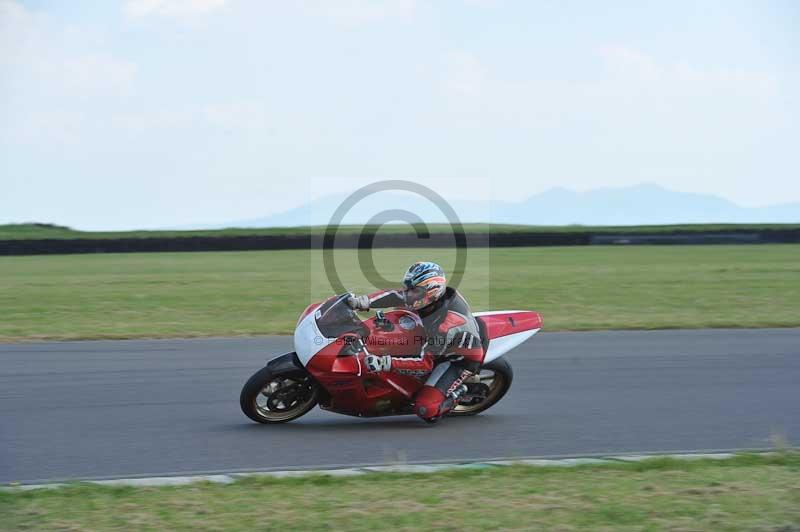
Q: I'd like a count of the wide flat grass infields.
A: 1